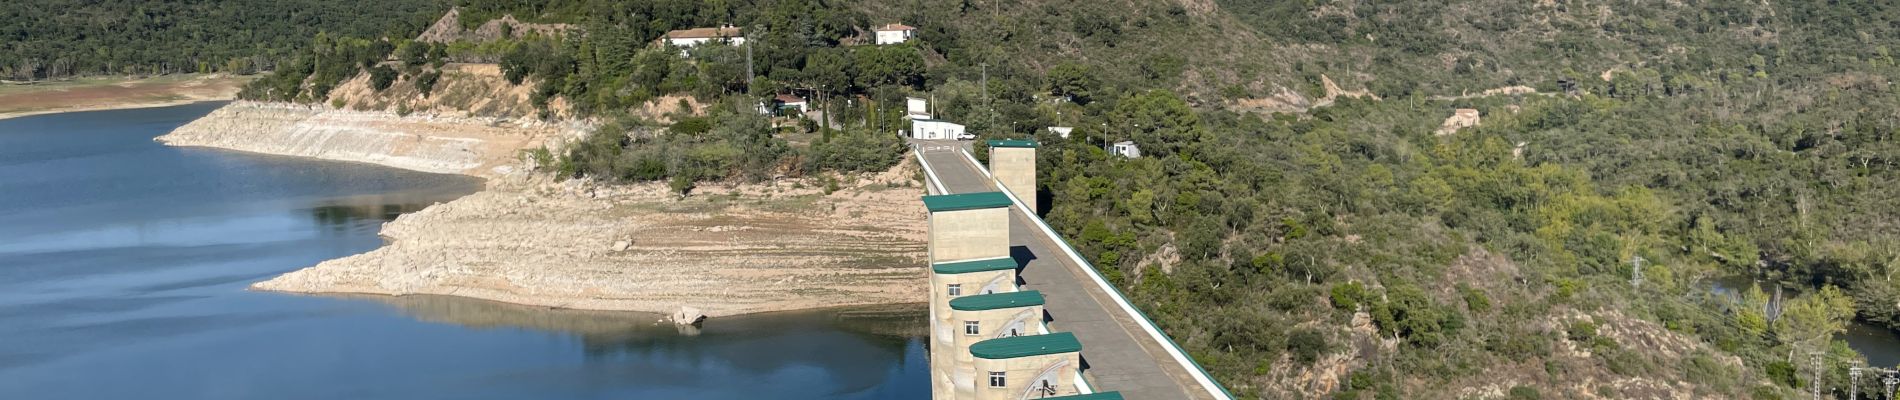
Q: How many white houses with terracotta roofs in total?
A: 3